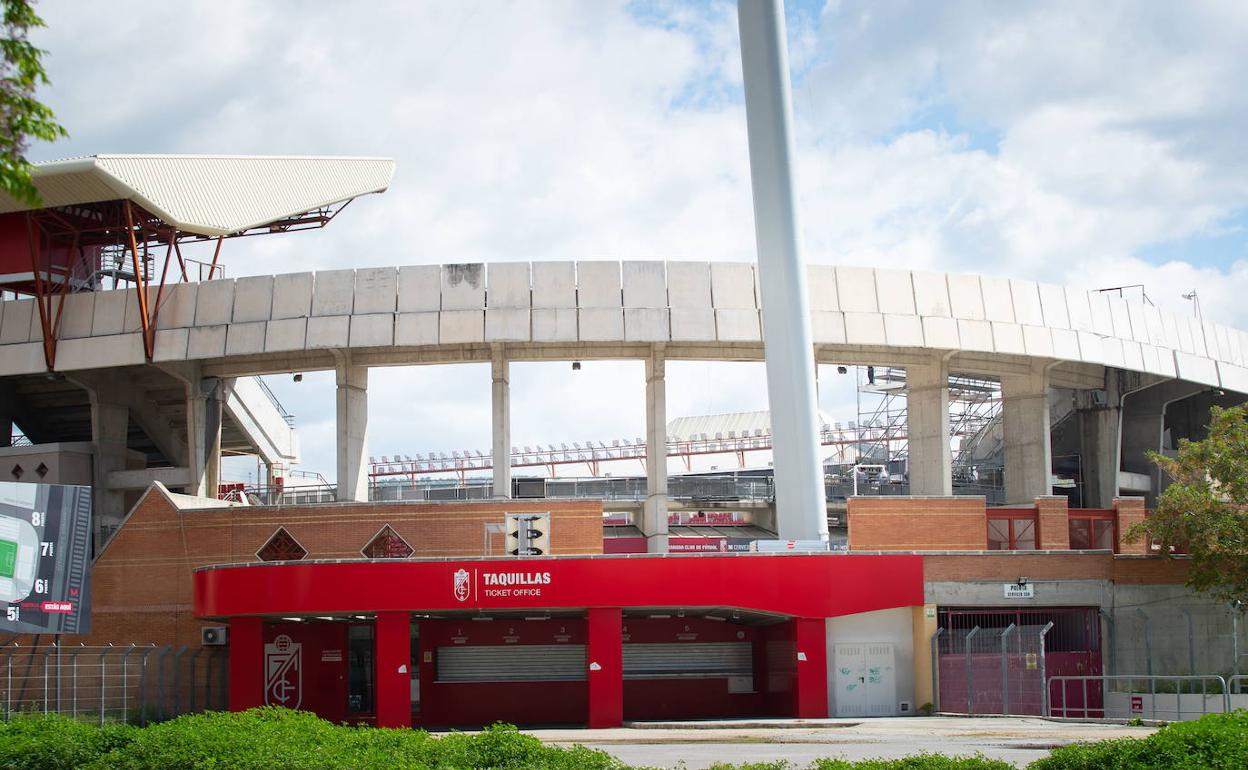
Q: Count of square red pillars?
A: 4